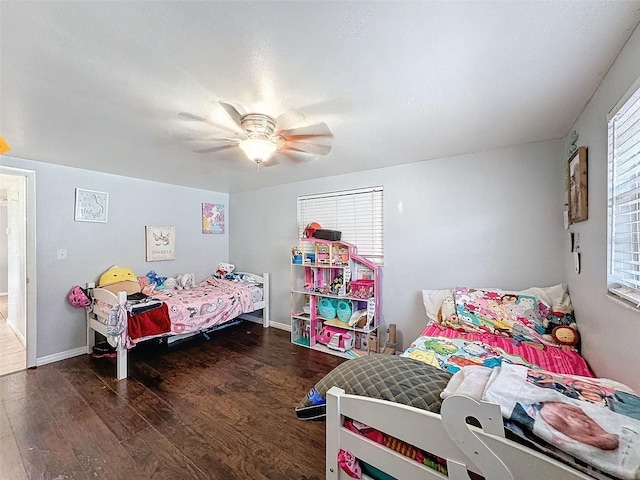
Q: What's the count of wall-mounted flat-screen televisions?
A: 0